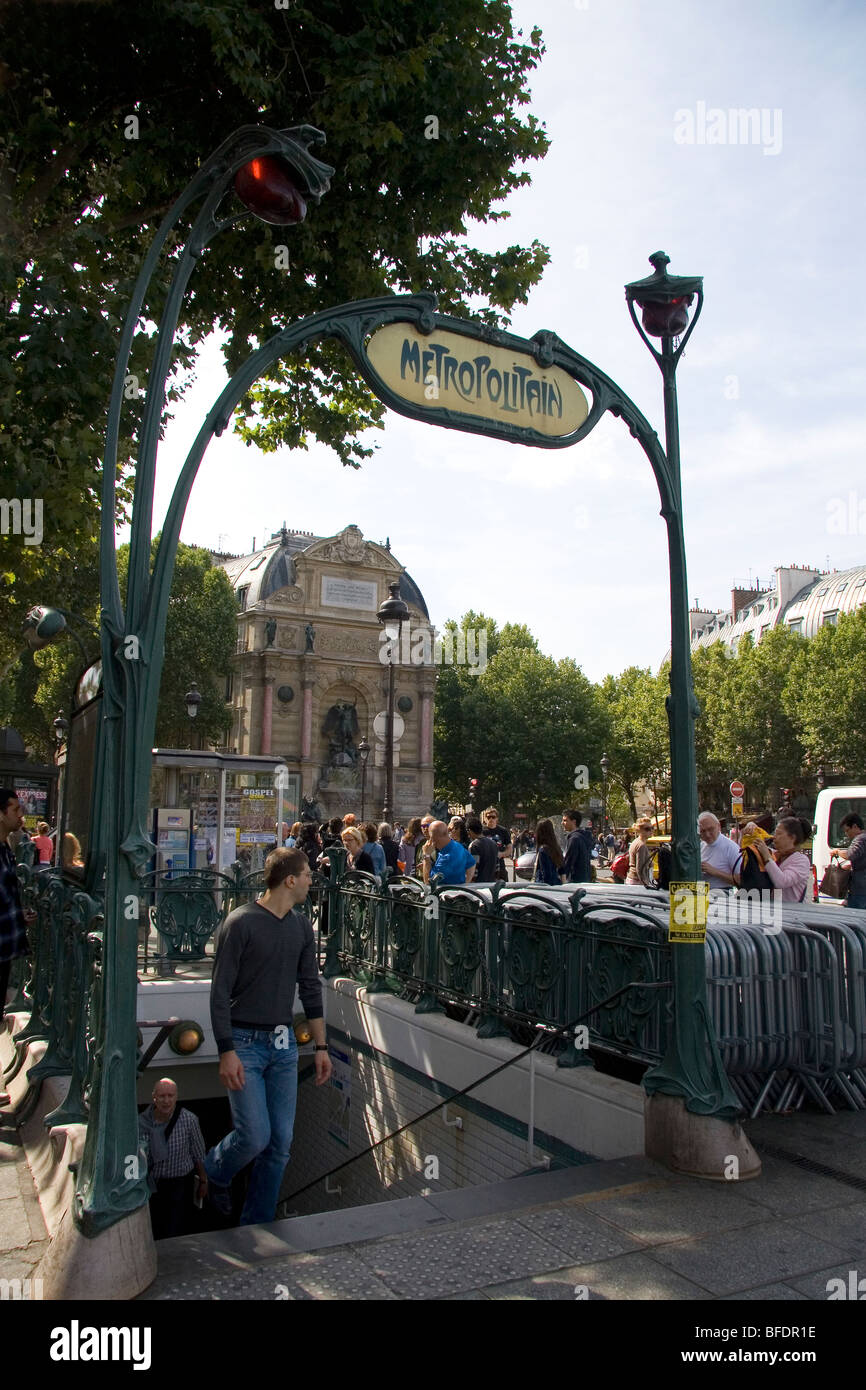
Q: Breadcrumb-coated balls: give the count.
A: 0